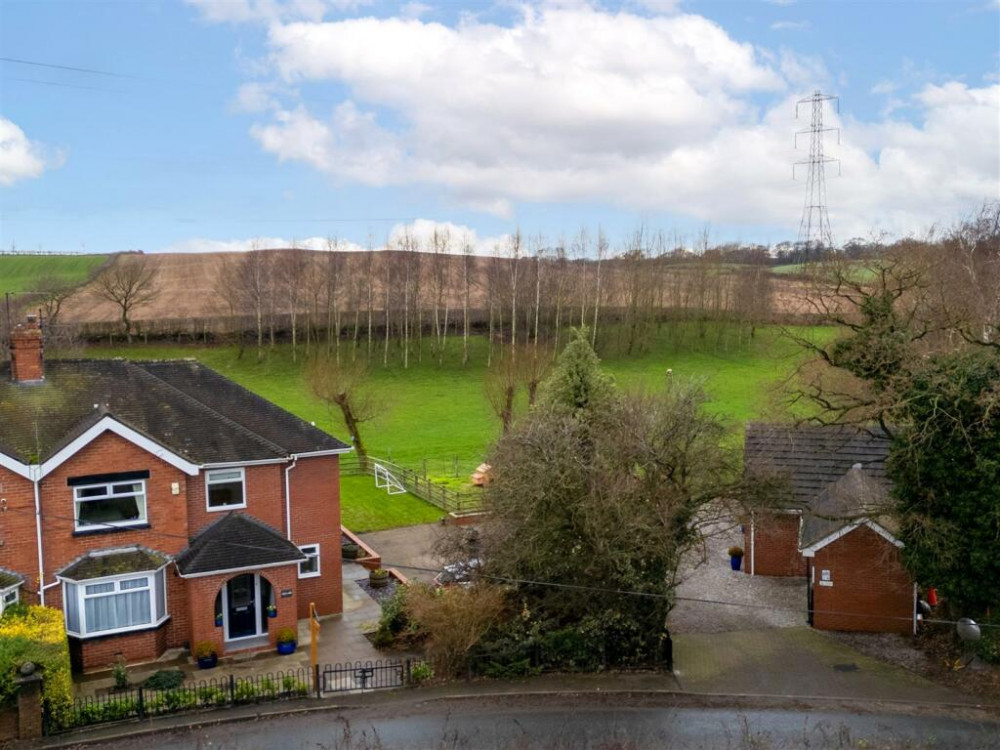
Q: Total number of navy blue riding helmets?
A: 0